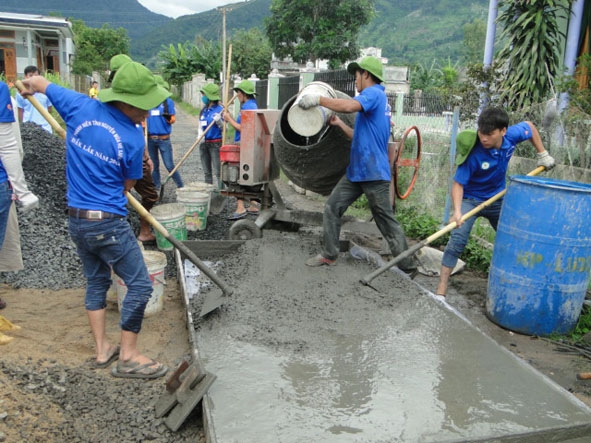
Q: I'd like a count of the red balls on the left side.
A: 0